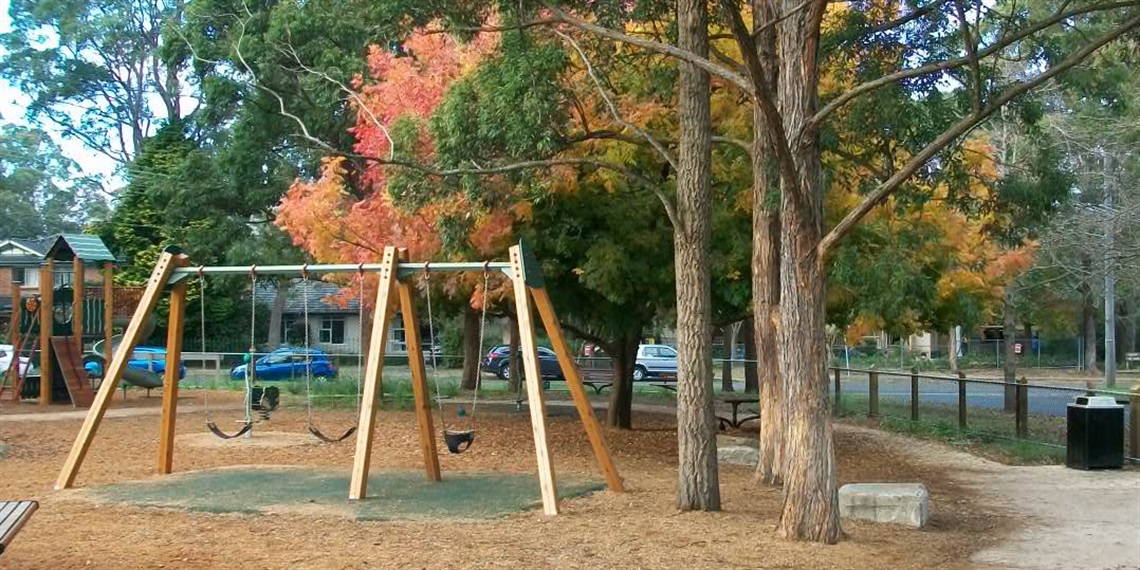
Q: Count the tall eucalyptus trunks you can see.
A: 3